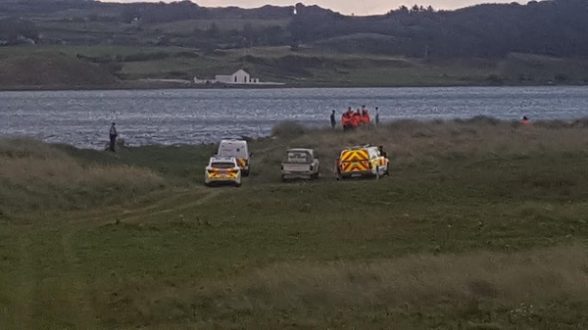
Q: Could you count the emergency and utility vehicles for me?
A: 4